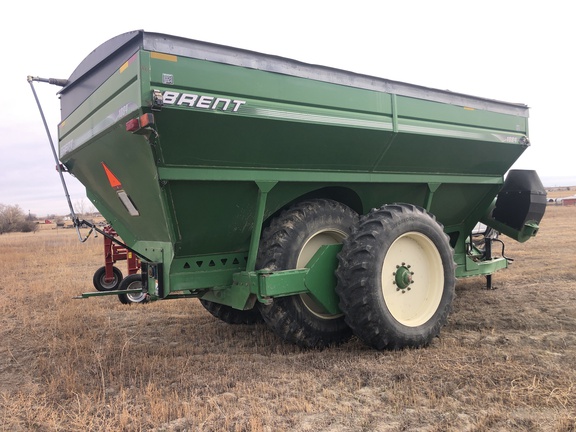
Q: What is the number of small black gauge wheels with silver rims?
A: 2